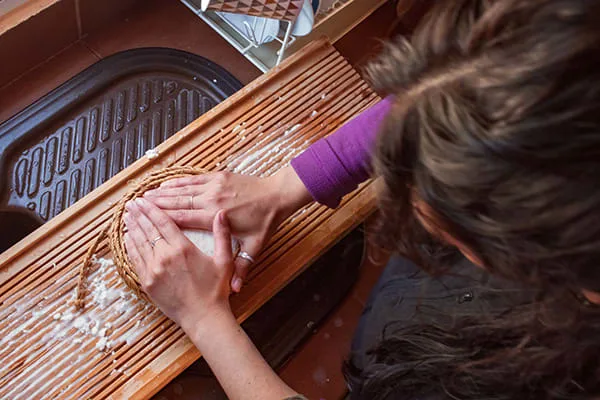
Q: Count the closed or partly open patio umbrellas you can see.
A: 0